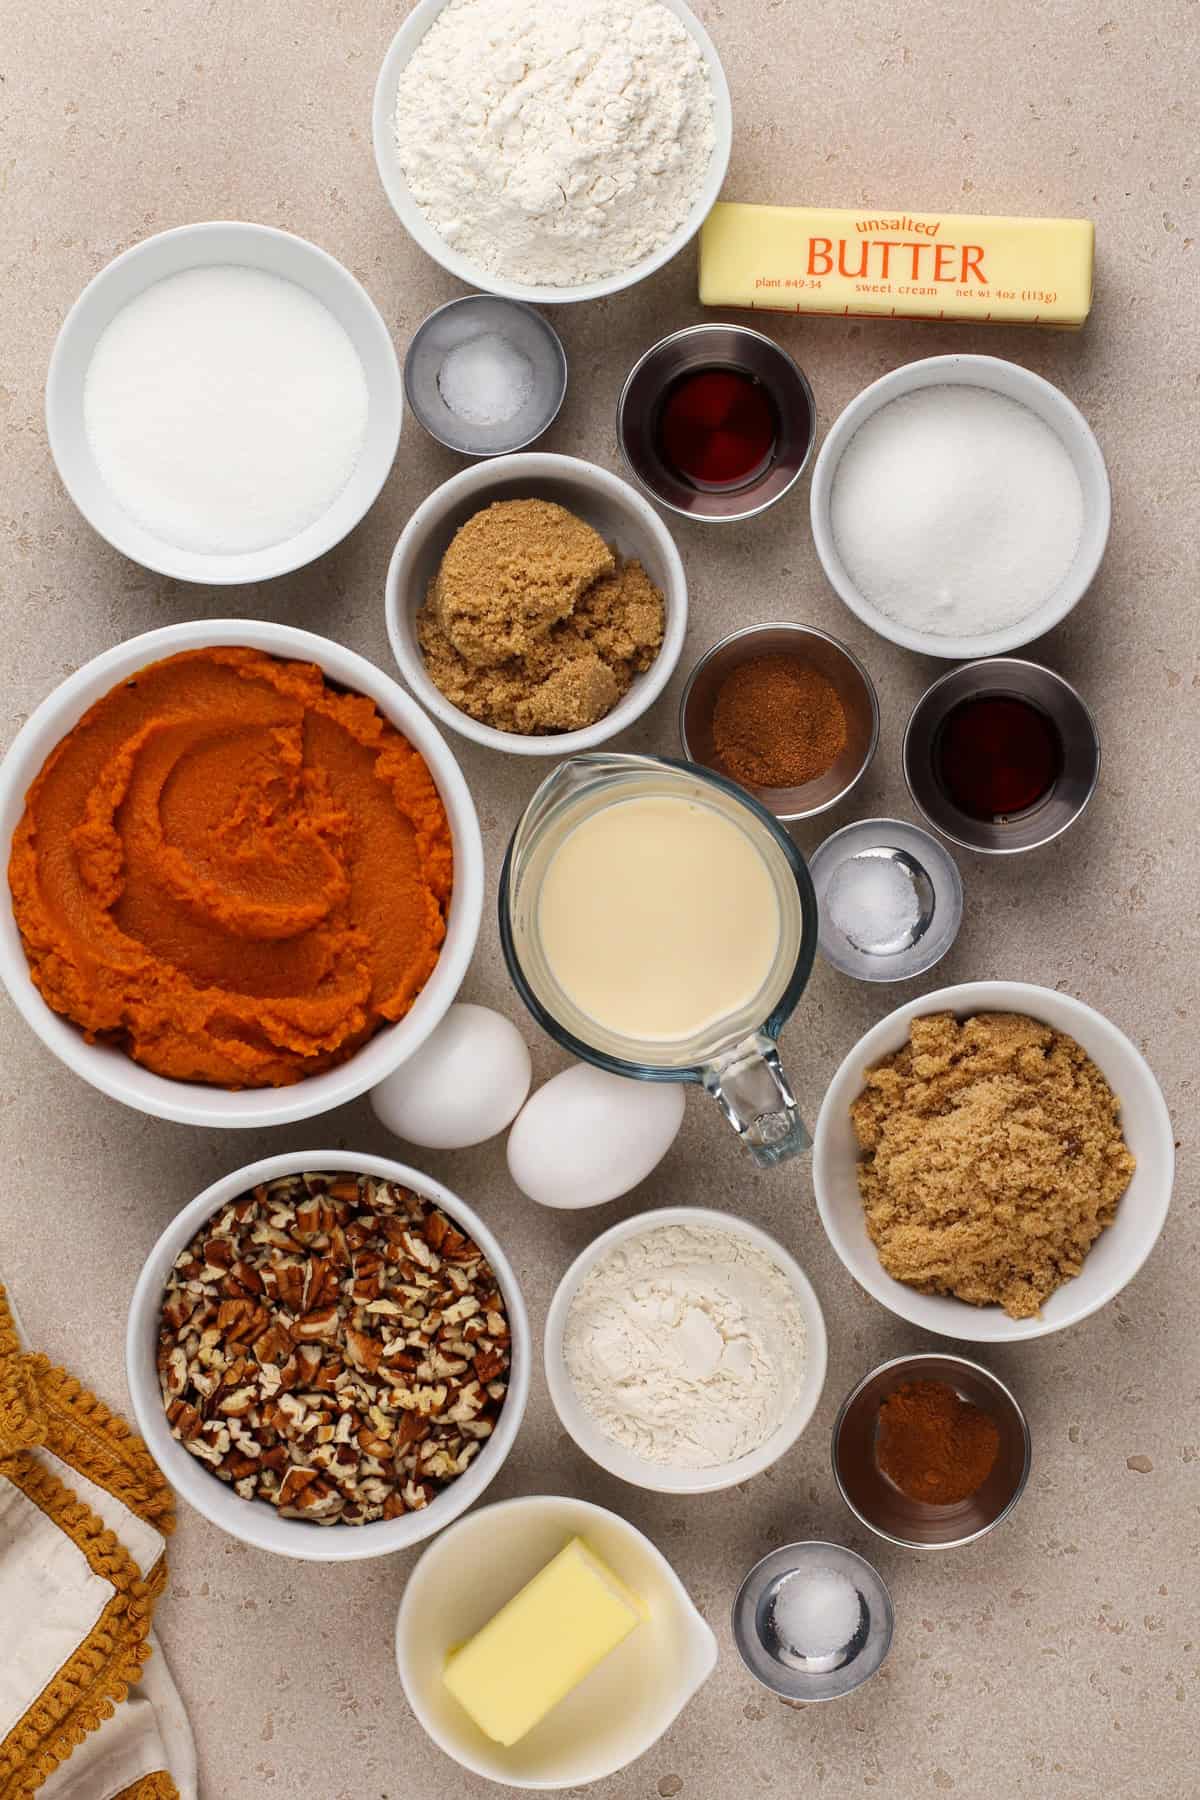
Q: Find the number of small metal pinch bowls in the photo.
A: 7